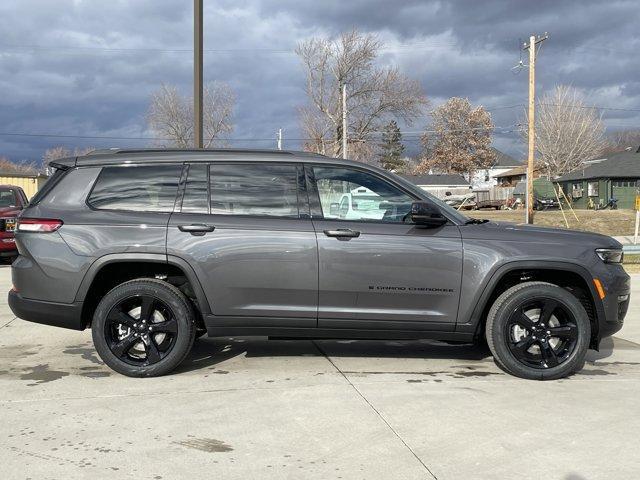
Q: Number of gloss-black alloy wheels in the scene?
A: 2